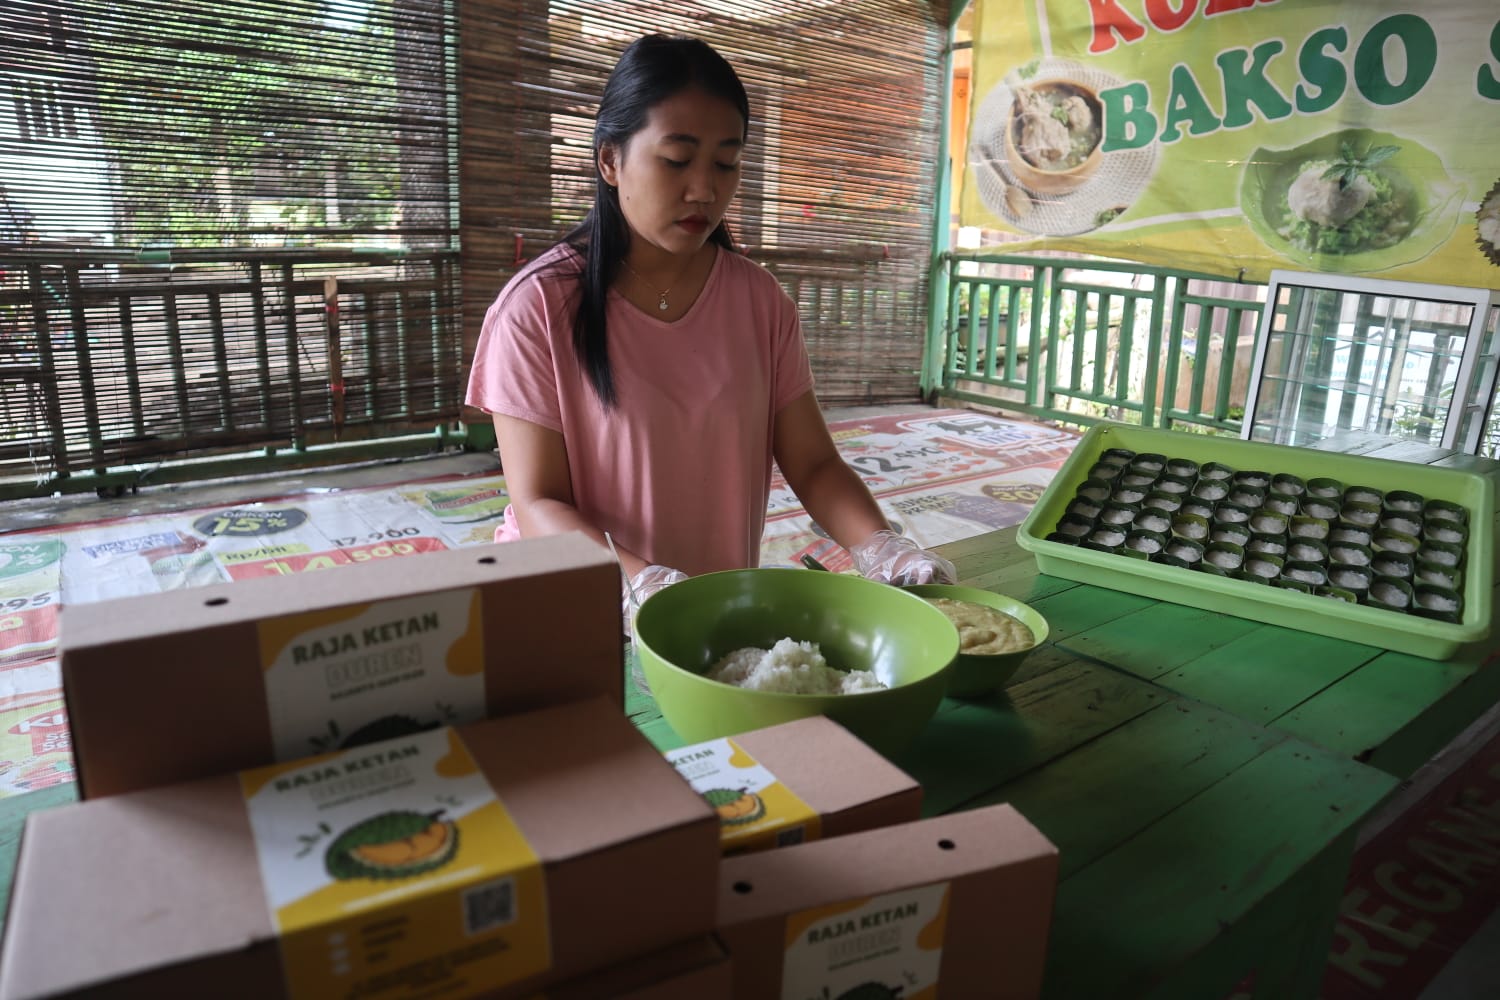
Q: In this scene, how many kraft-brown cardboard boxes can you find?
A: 5